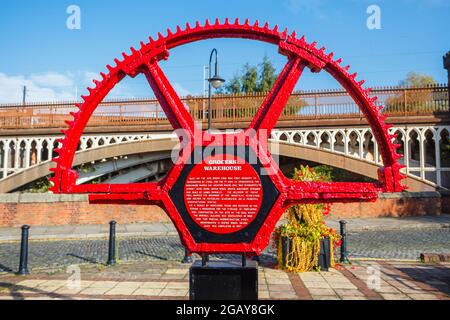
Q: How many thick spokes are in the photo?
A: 4